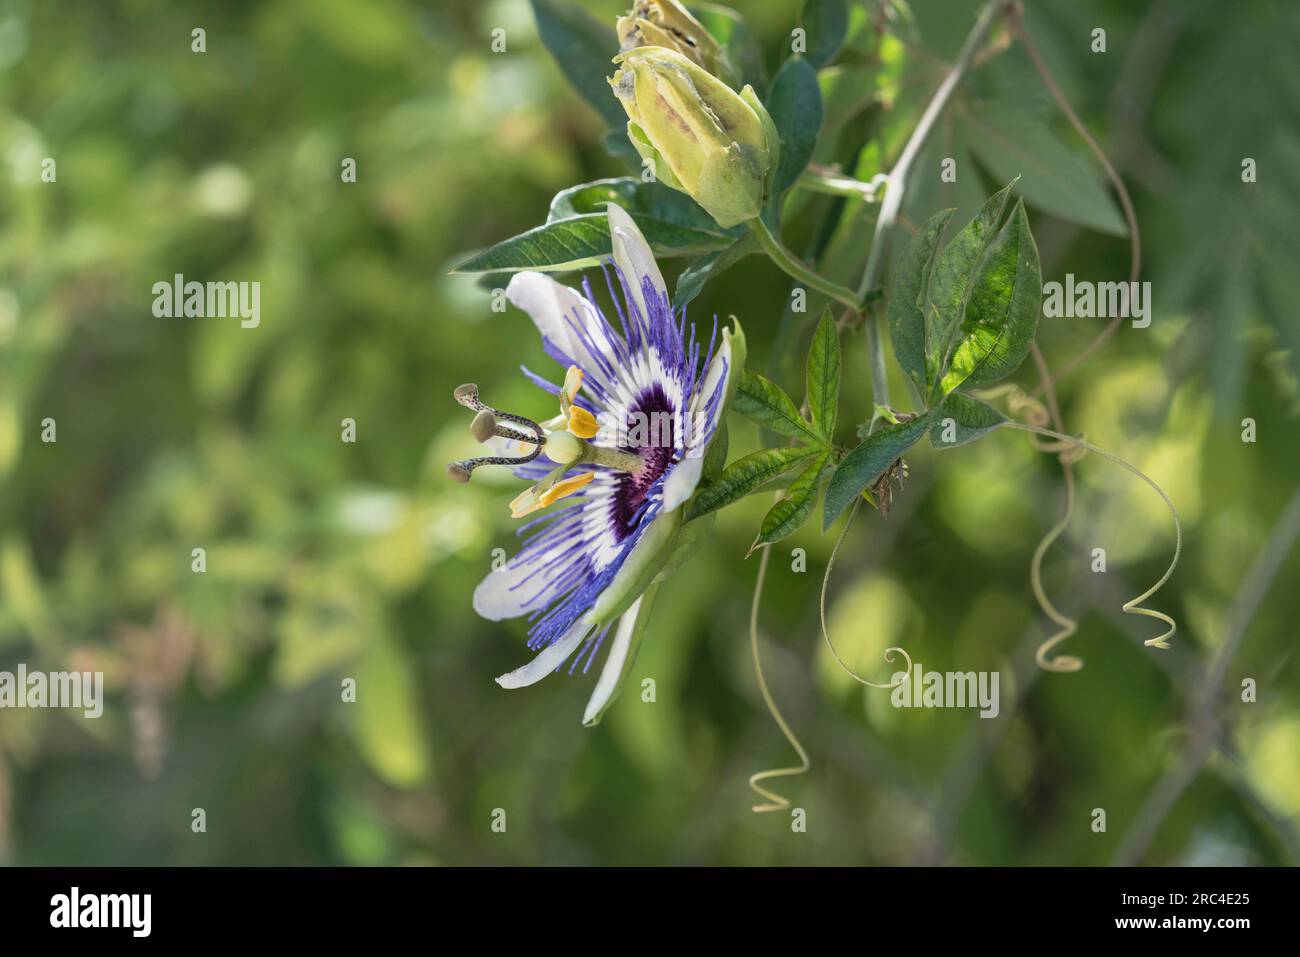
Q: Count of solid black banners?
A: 1